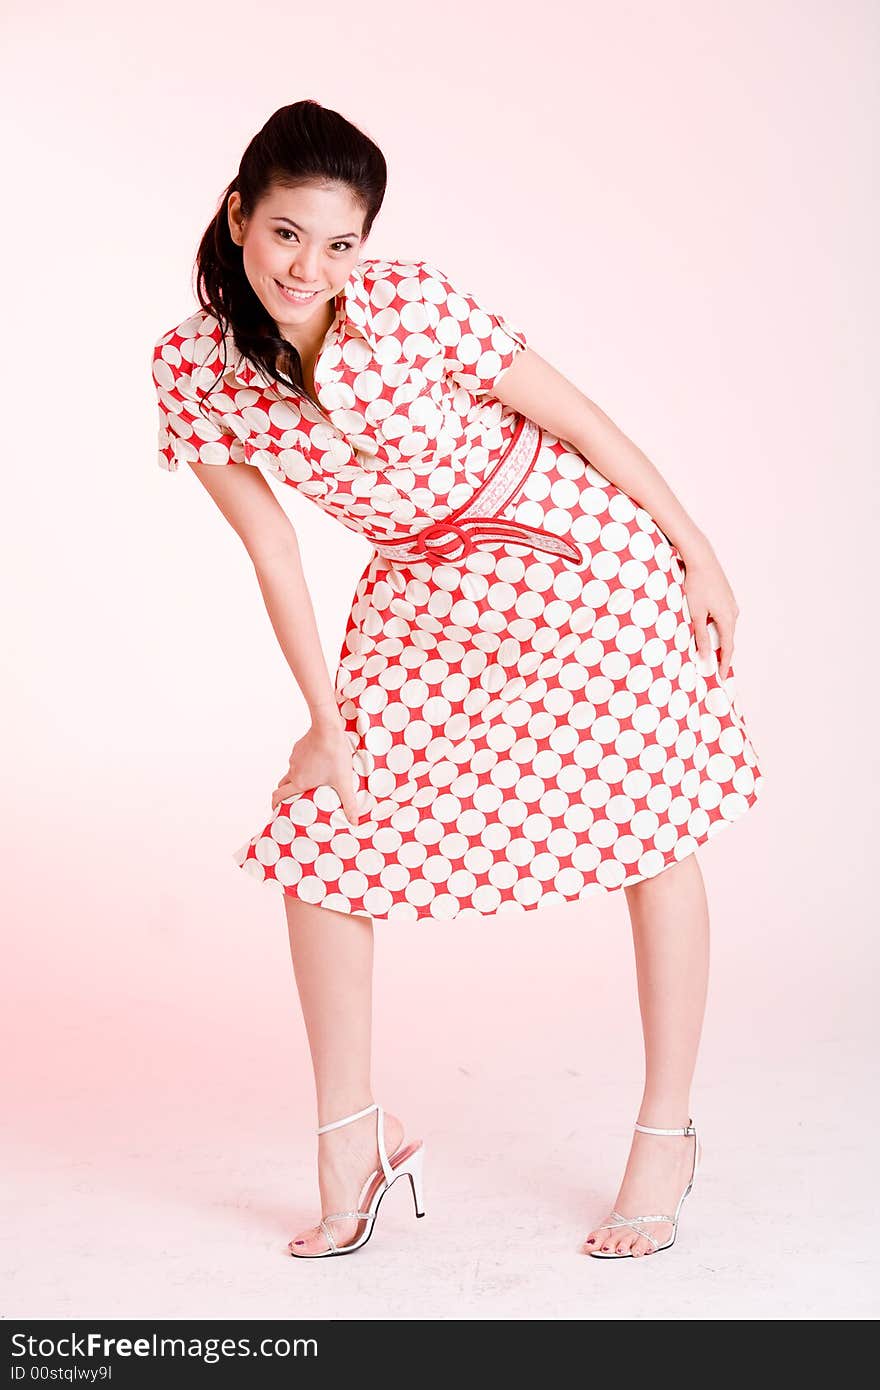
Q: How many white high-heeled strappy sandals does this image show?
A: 2